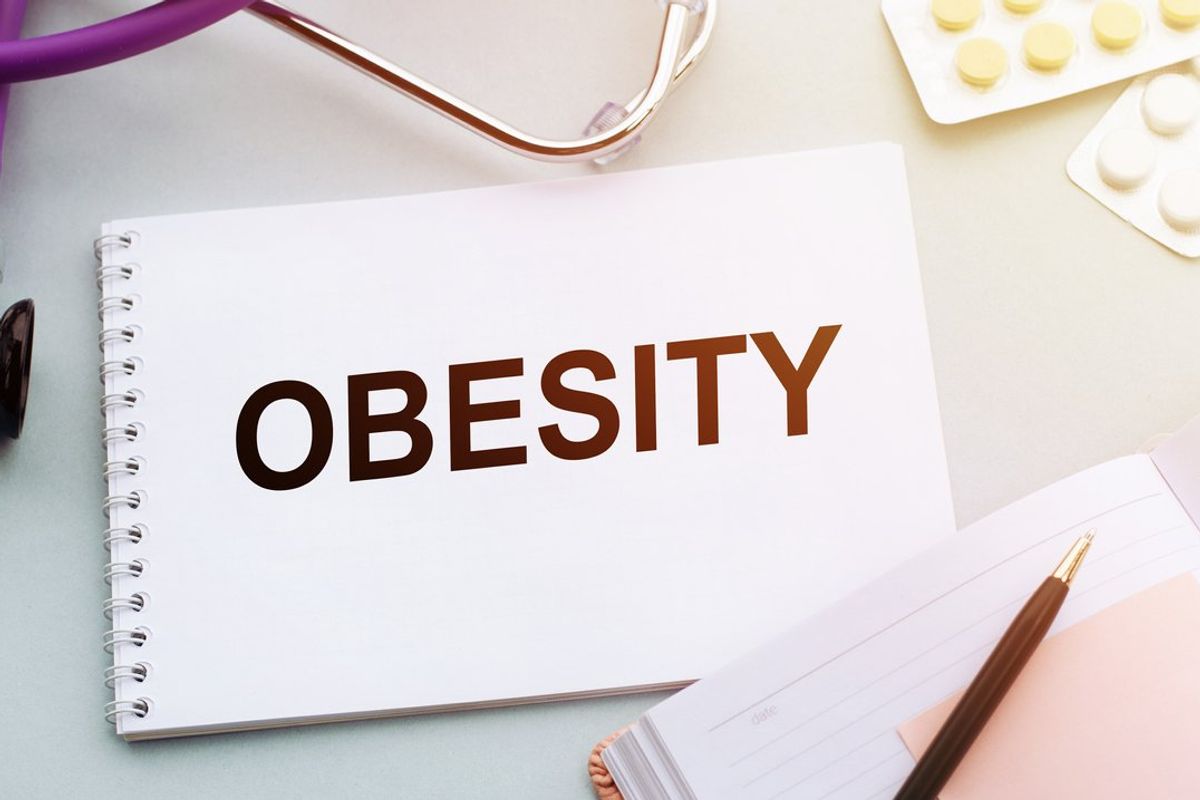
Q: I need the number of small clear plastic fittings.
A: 2